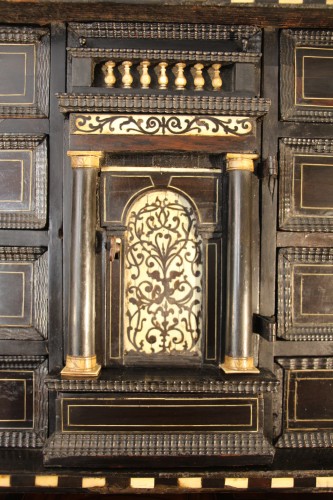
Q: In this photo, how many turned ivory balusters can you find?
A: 7